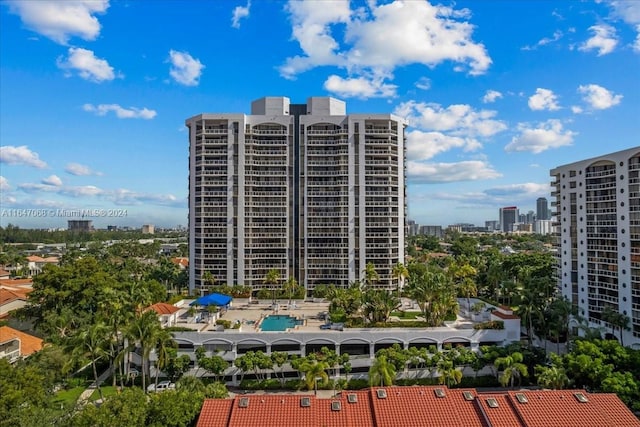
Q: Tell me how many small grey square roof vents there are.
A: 10